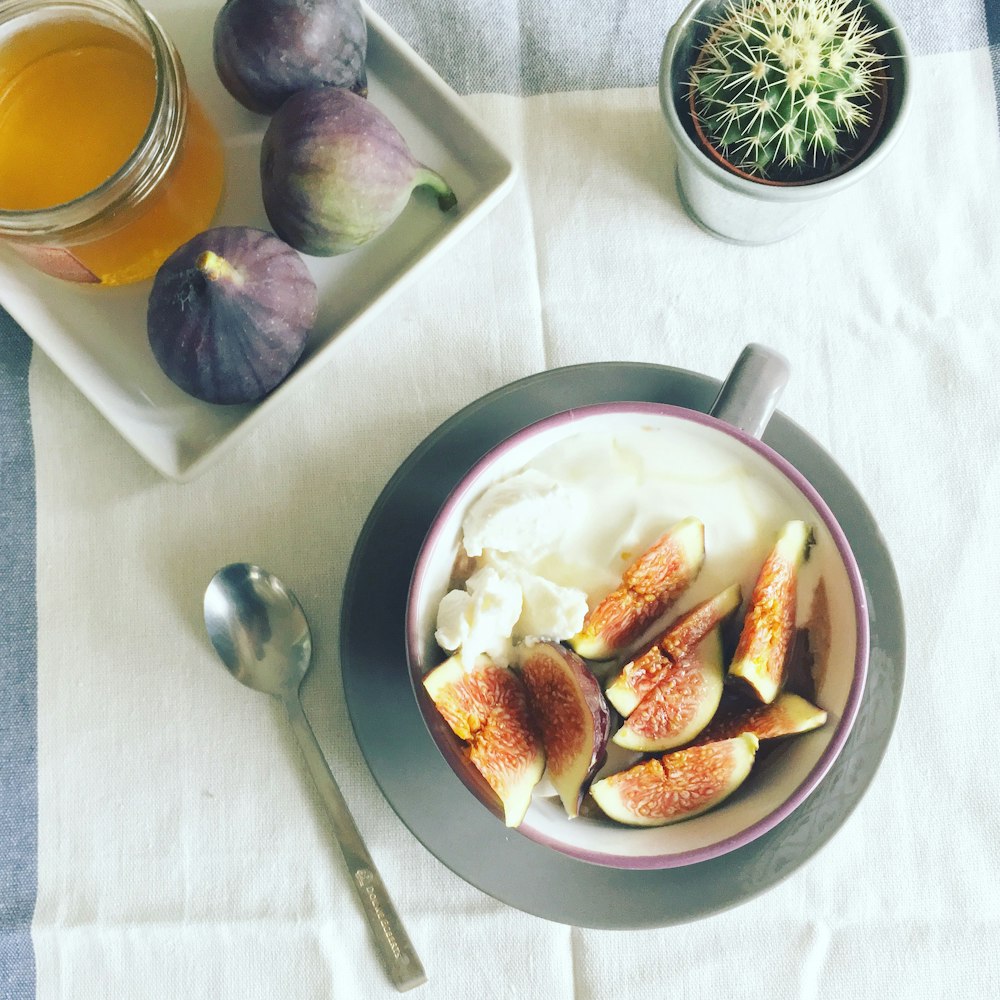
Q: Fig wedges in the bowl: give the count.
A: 8